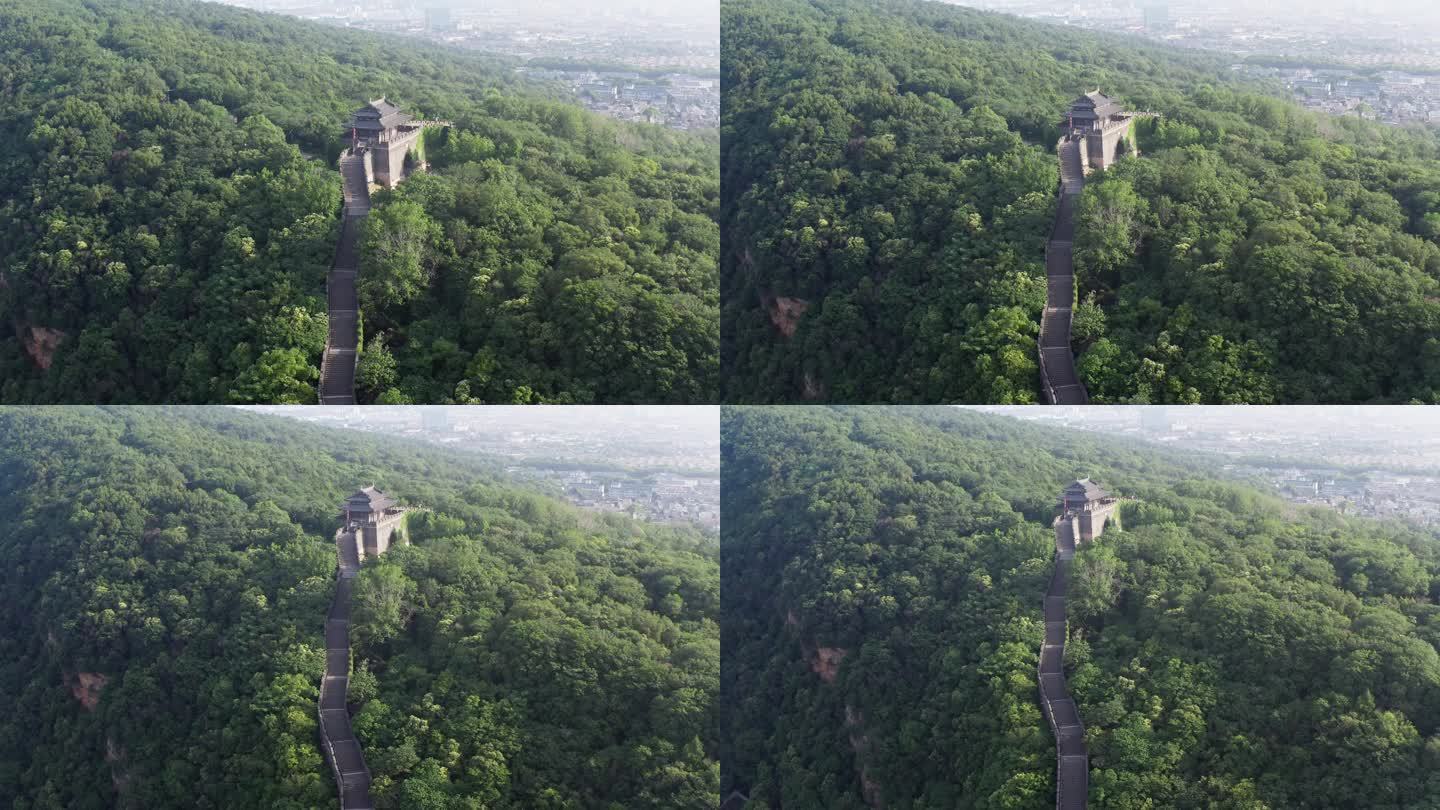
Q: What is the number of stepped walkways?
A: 4